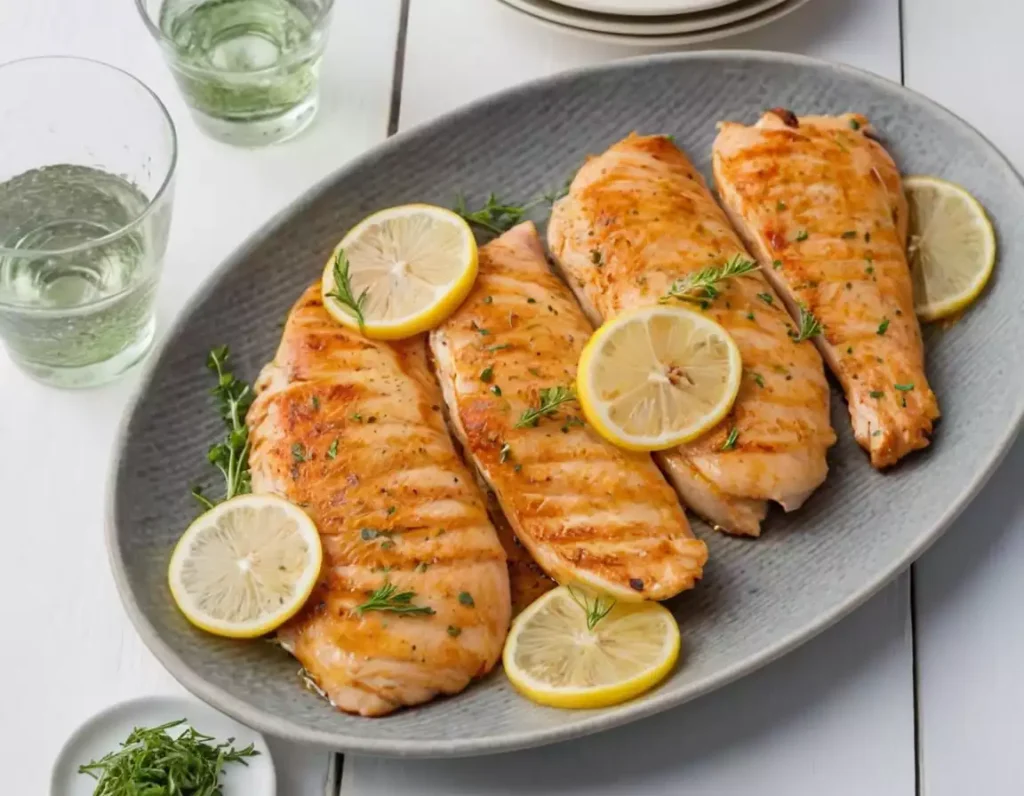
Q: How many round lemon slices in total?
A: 5